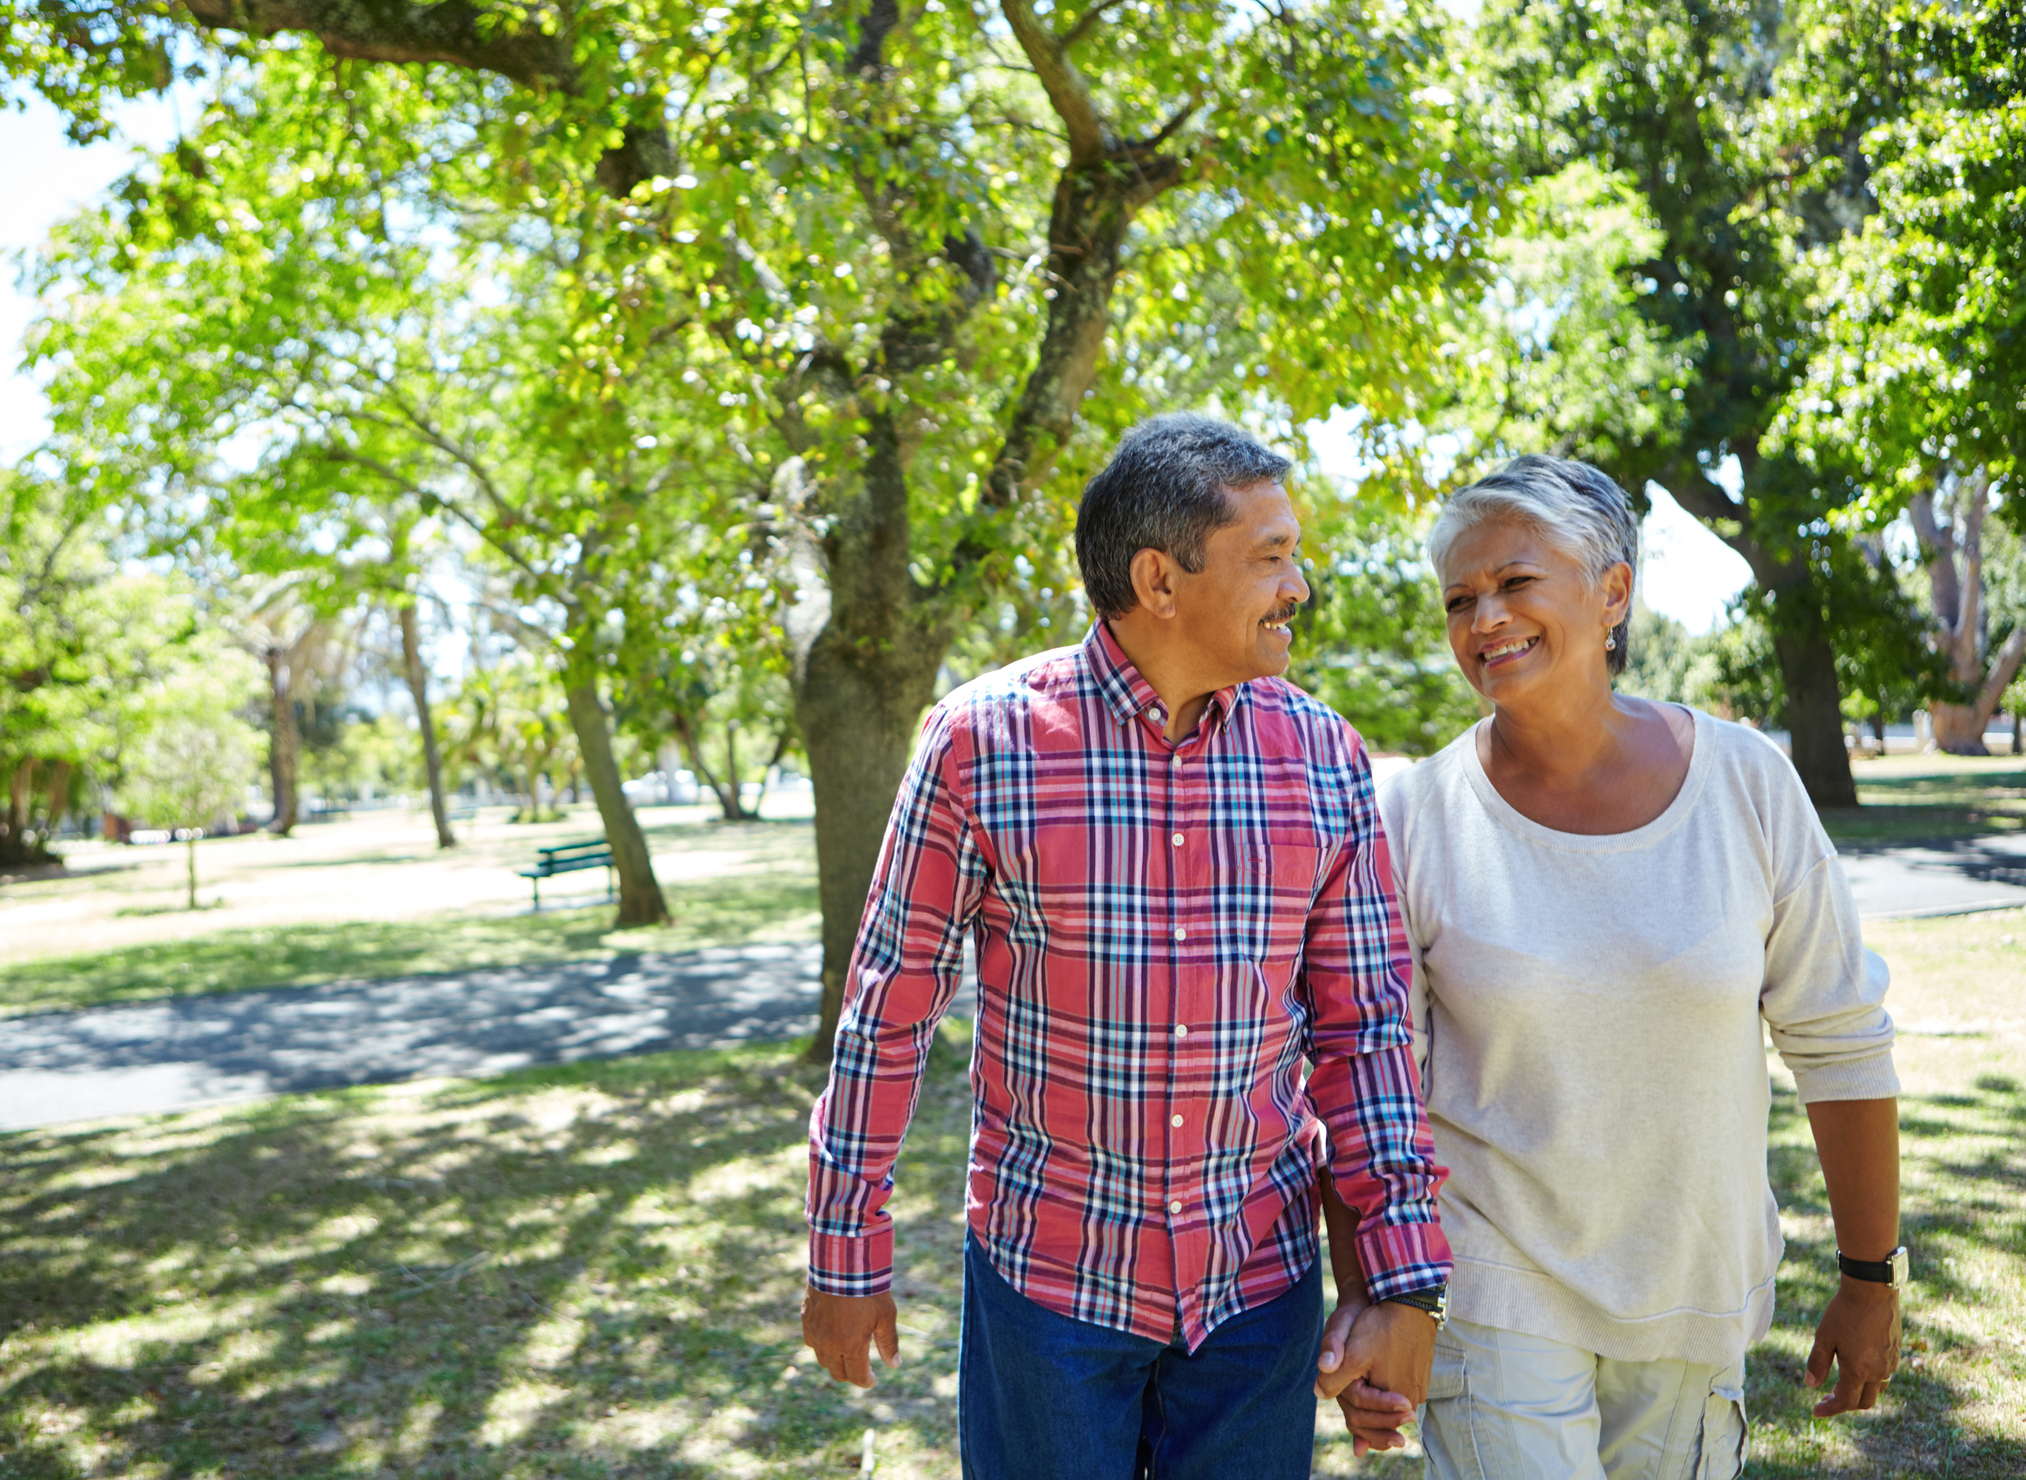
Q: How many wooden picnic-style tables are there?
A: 0